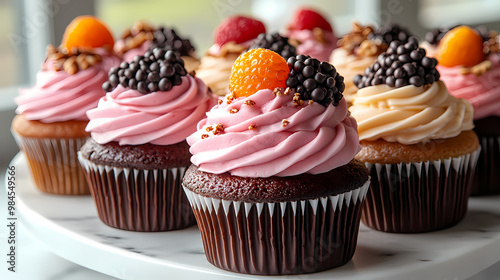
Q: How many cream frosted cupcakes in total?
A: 3